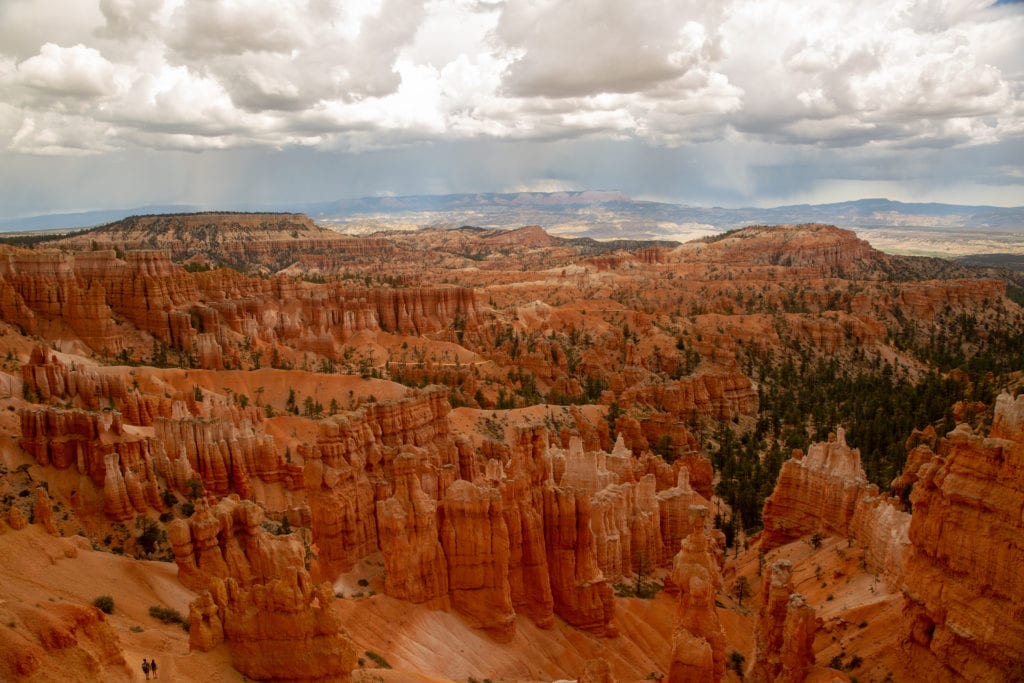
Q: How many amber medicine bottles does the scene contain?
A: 0